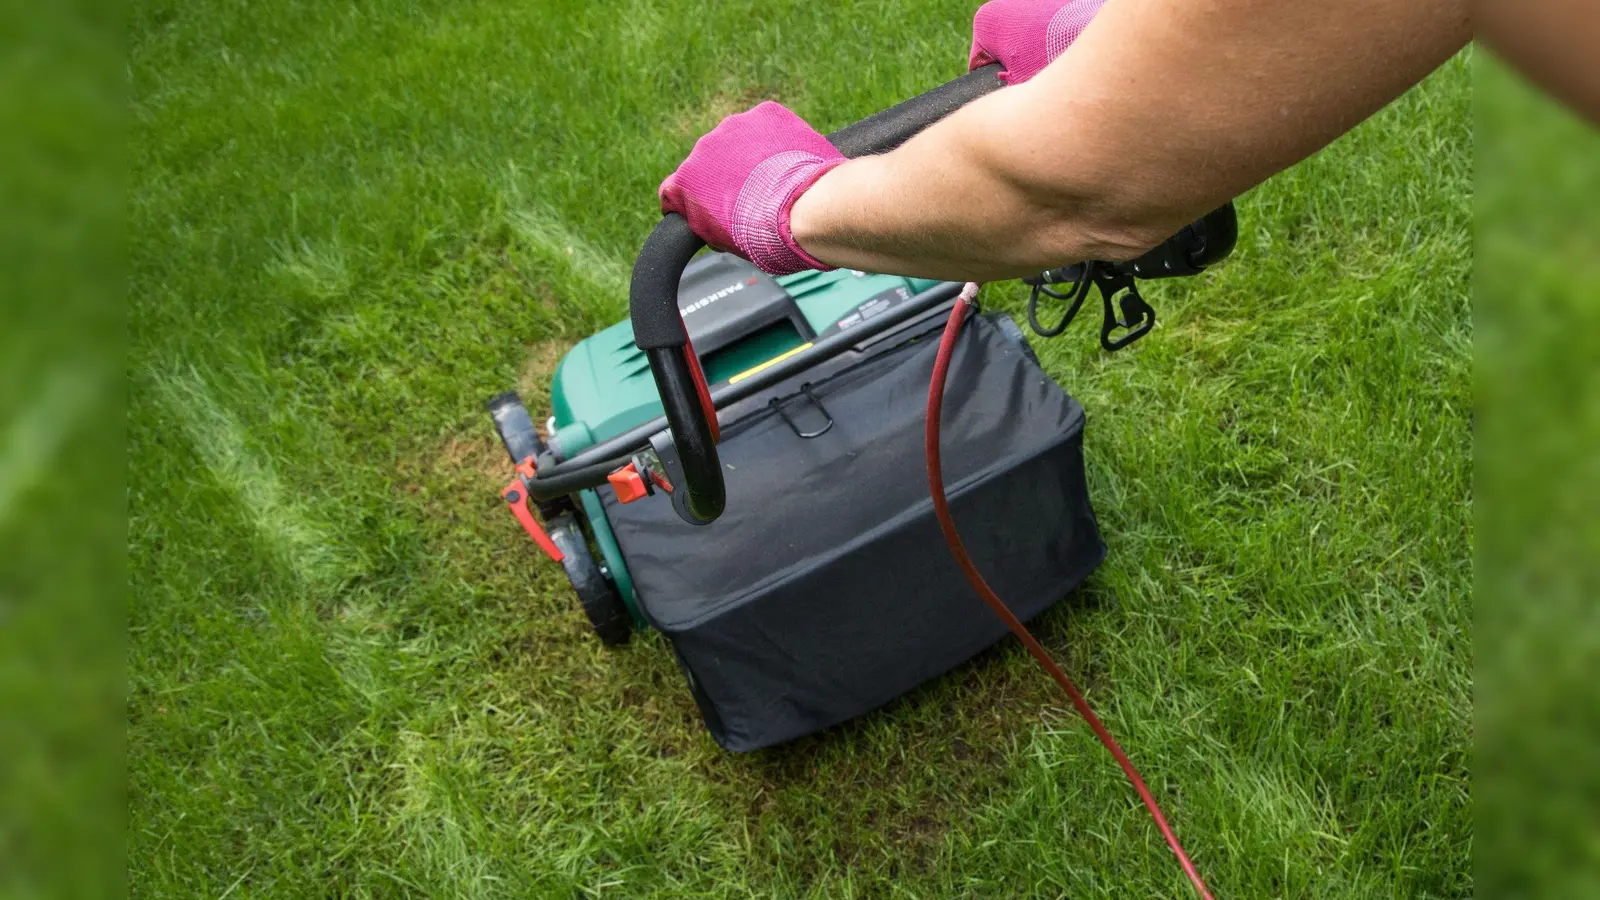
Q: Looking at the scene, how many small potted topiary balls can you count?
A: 0